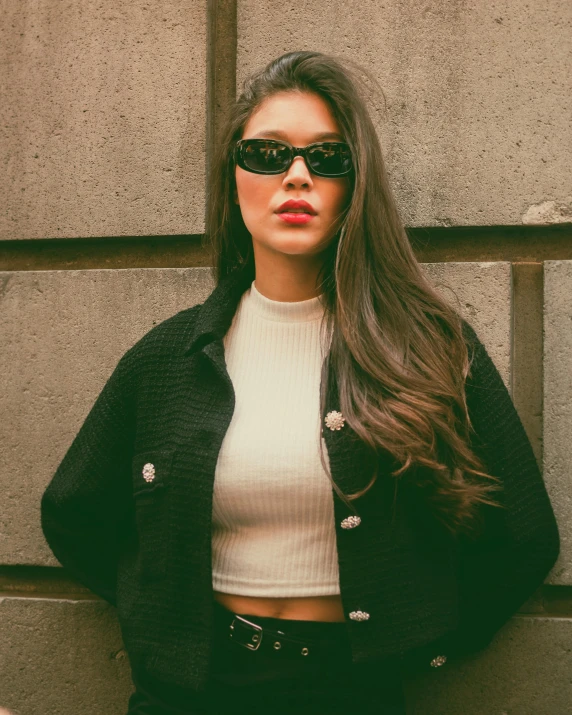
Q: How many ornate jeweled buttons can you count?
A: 5